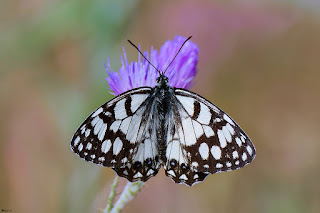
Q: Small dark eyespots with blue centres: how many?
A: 4